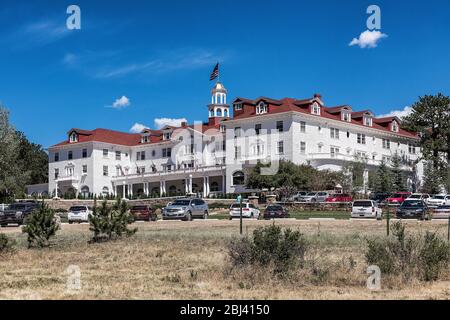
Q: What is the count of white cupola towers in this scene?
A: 1